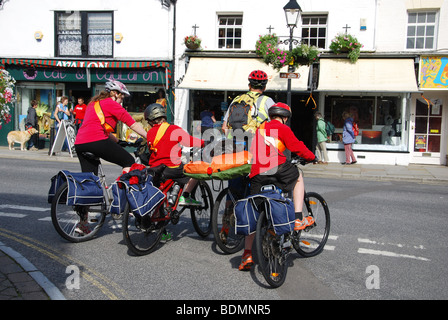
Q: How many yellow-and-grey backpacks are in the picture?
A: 1